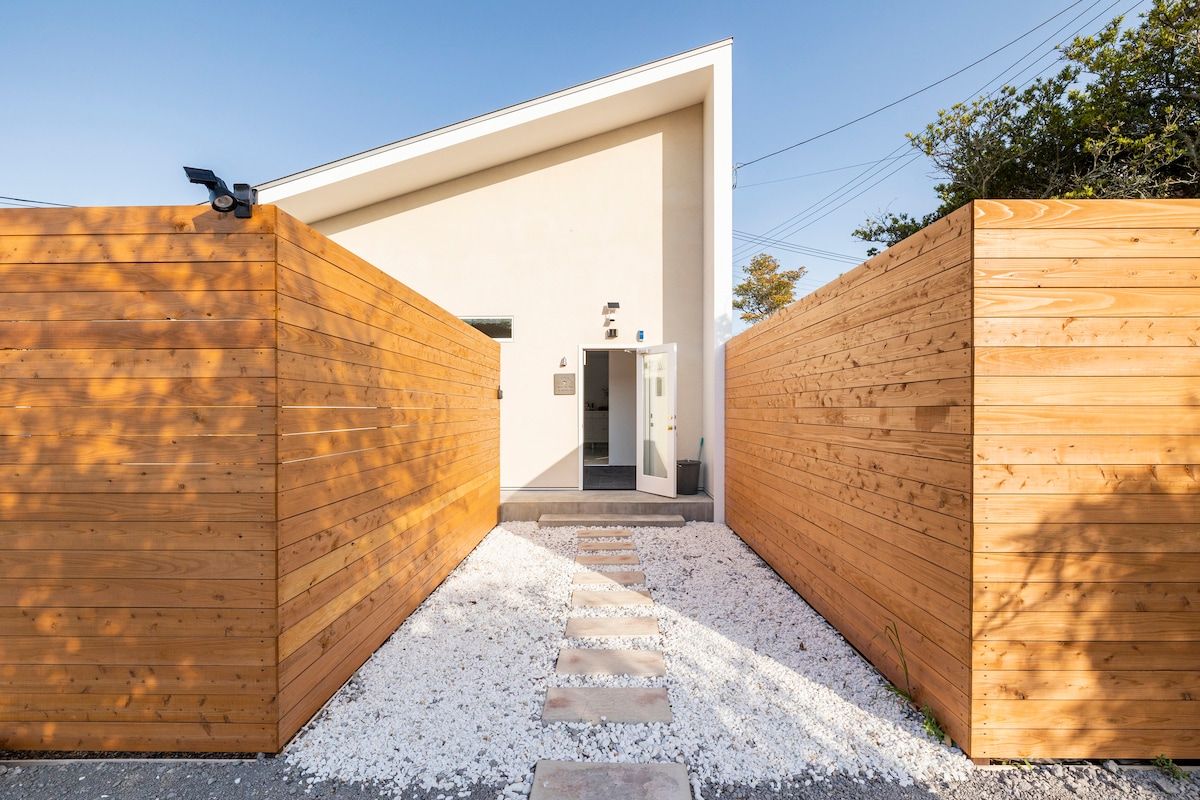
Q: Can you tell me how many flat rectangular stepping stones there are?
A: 9